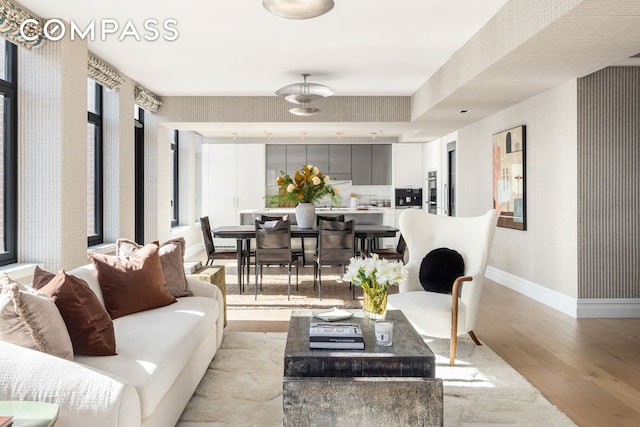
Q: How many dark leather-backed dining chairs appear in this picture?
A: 6